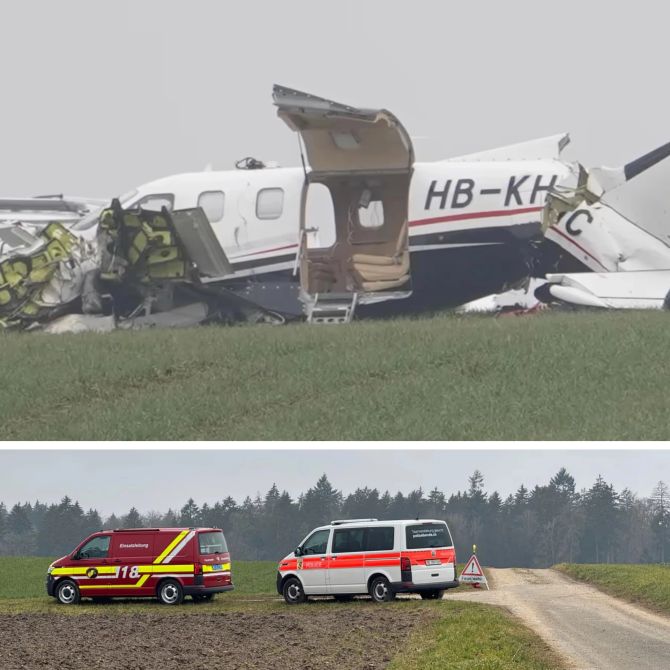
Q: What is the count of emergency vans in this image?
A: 2